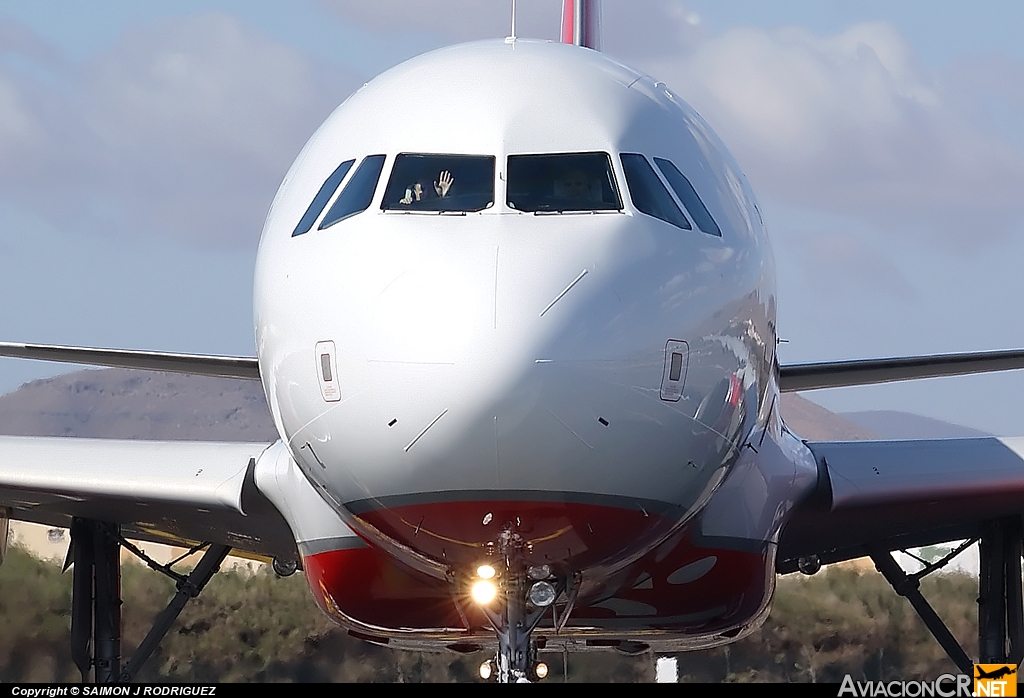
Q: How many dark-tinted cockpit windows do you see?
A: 6